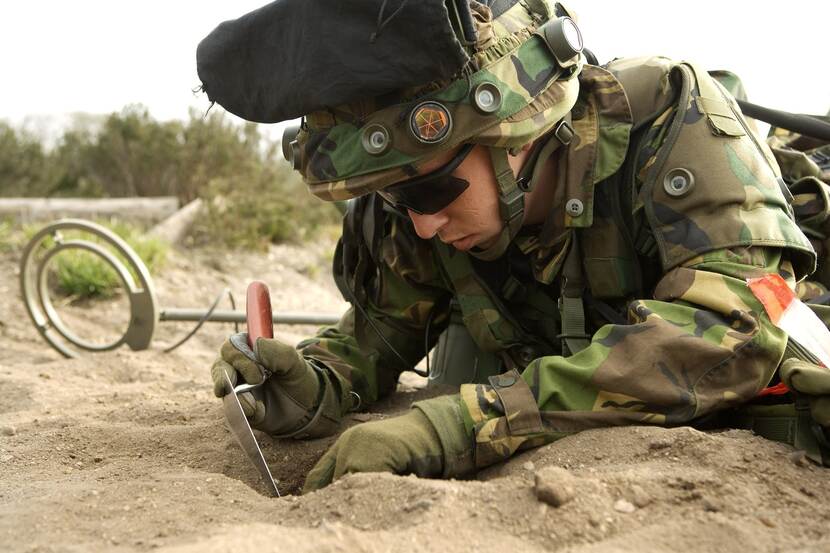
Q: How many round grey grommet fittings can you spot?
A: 3